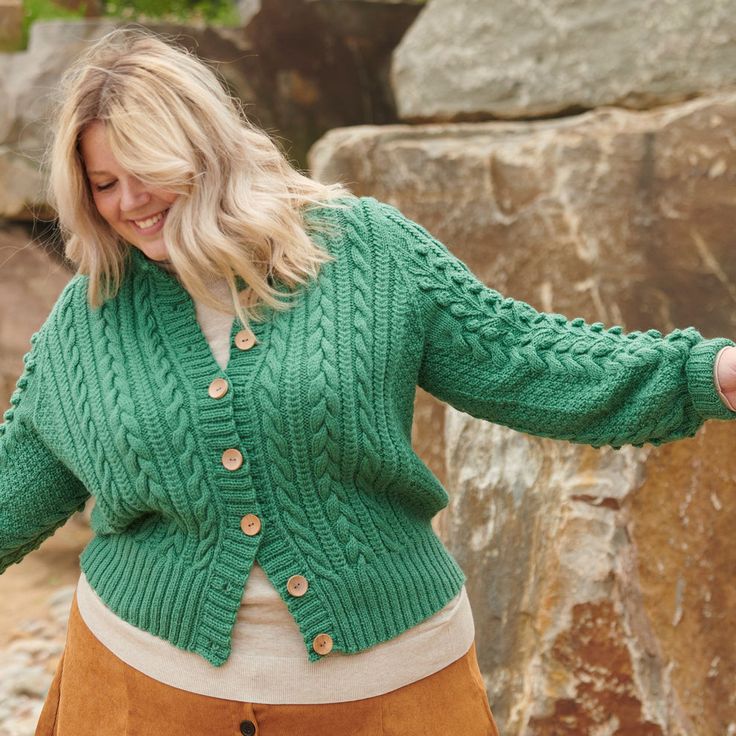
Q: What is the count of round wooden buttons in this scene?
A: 6